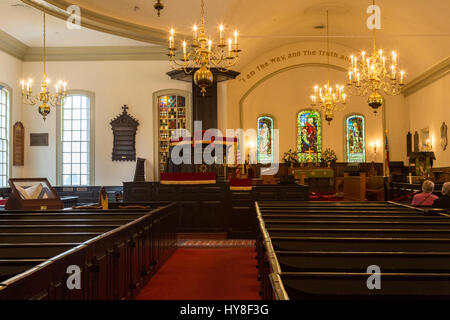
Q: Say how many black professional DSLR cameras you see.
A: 0